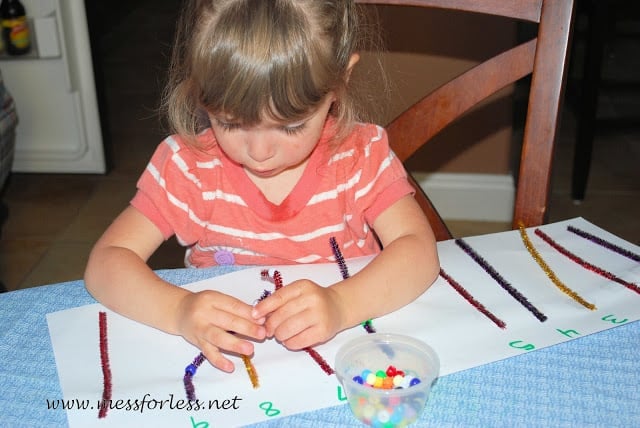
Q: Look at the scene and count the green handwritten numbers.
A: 6